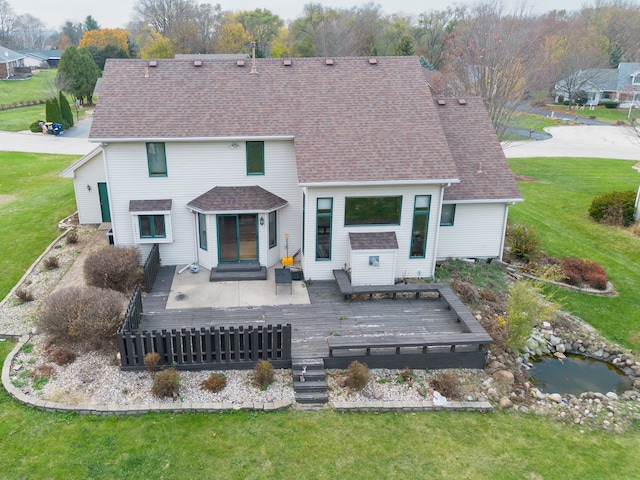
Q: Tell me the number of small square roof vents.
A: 8